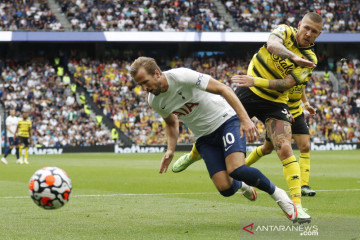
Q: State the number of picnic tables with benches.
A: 0